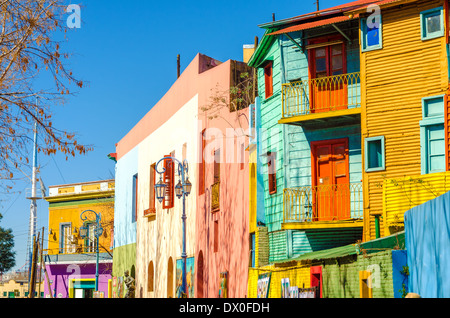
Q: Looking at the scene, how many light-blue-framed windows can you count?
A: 4